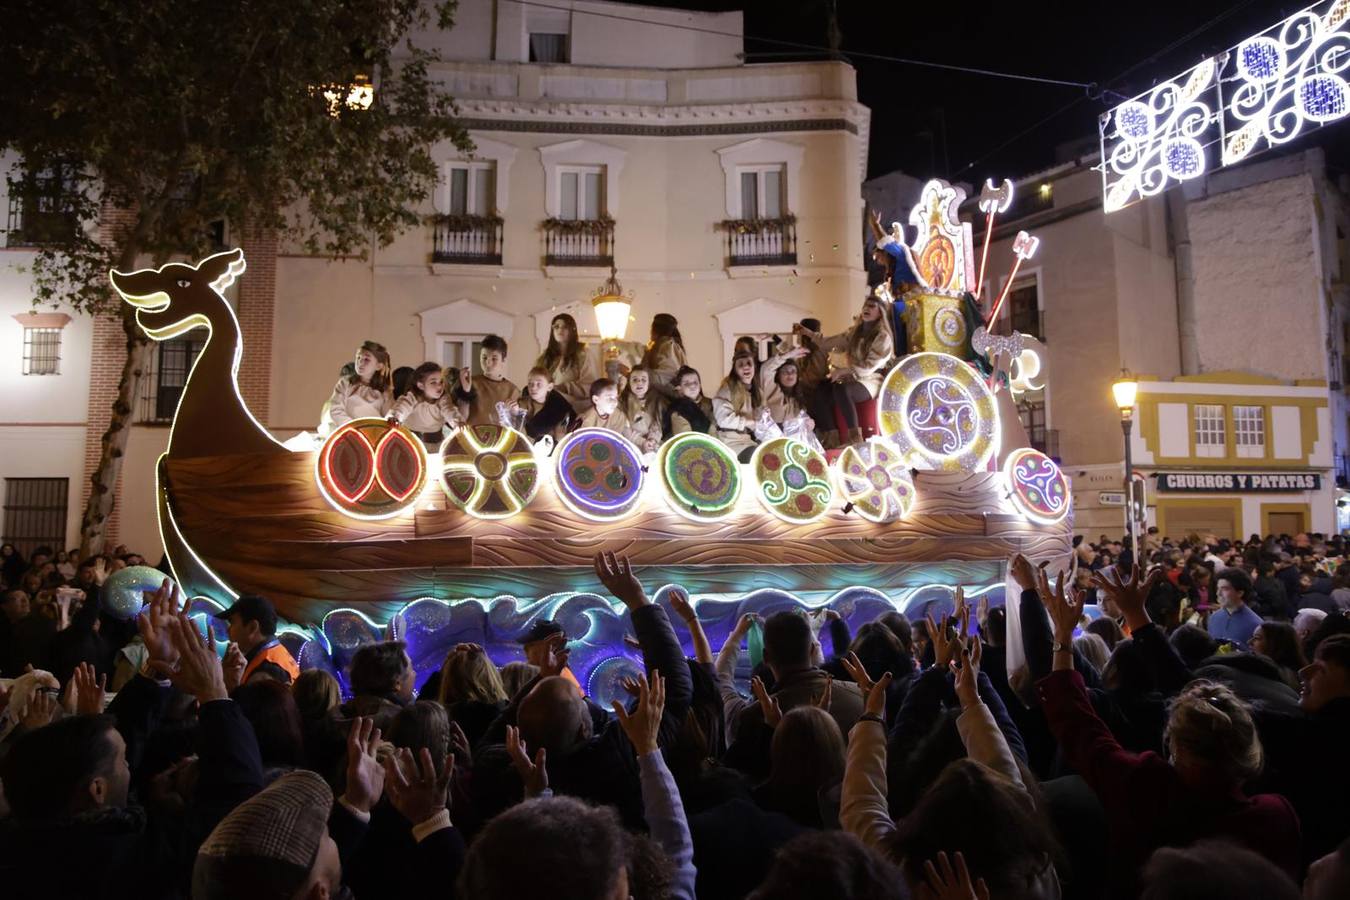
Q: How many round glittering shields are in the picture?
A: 8